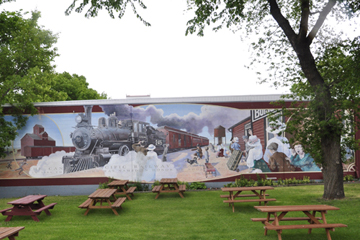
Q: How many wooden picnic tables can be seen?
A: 7